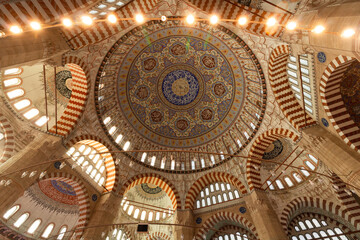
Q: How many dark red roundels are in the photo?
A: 8